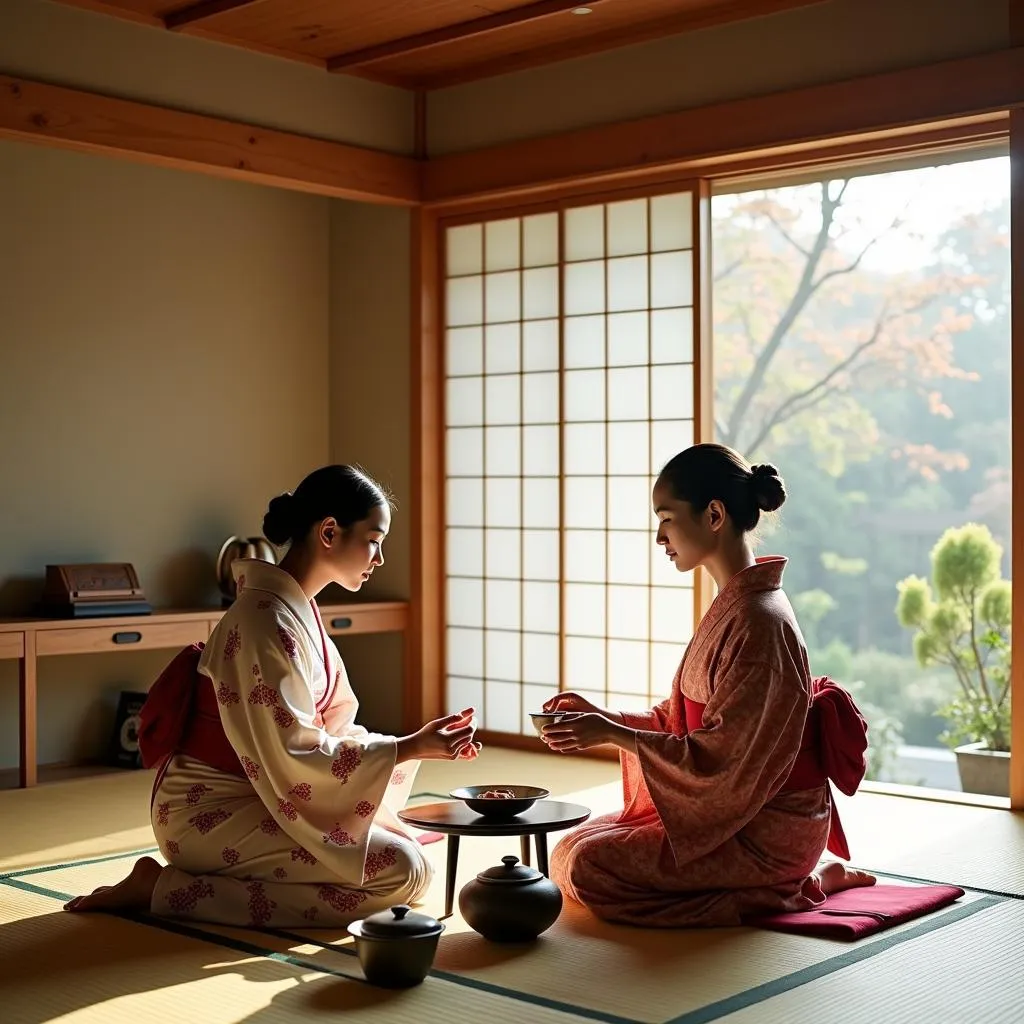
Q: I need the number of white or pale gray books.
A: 0